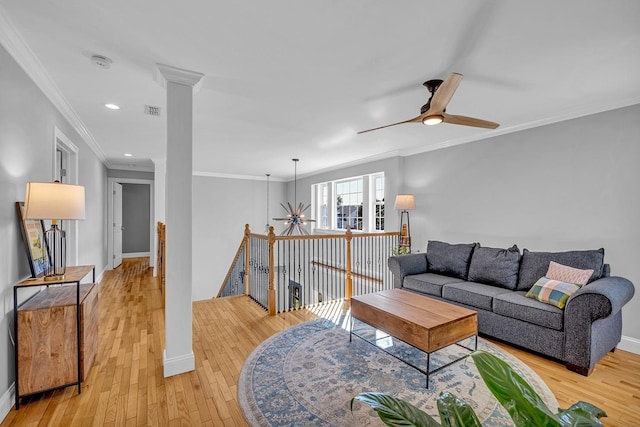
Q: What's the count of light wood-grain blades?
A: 3